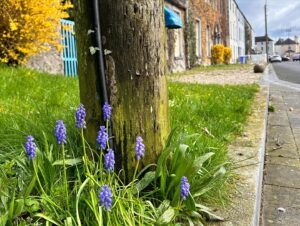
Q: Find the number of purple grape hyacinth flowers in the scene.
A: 9